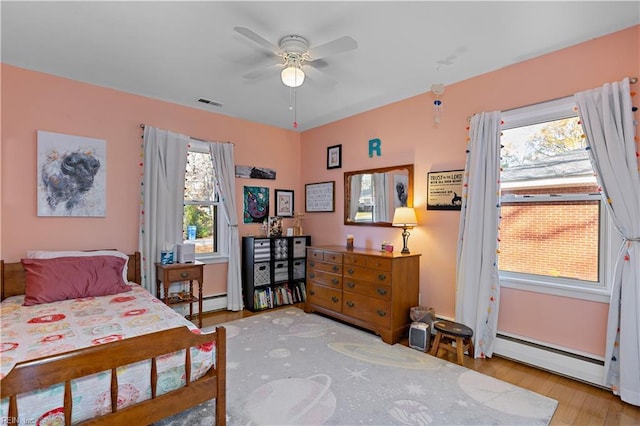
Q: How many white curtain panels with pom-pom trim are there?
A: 4